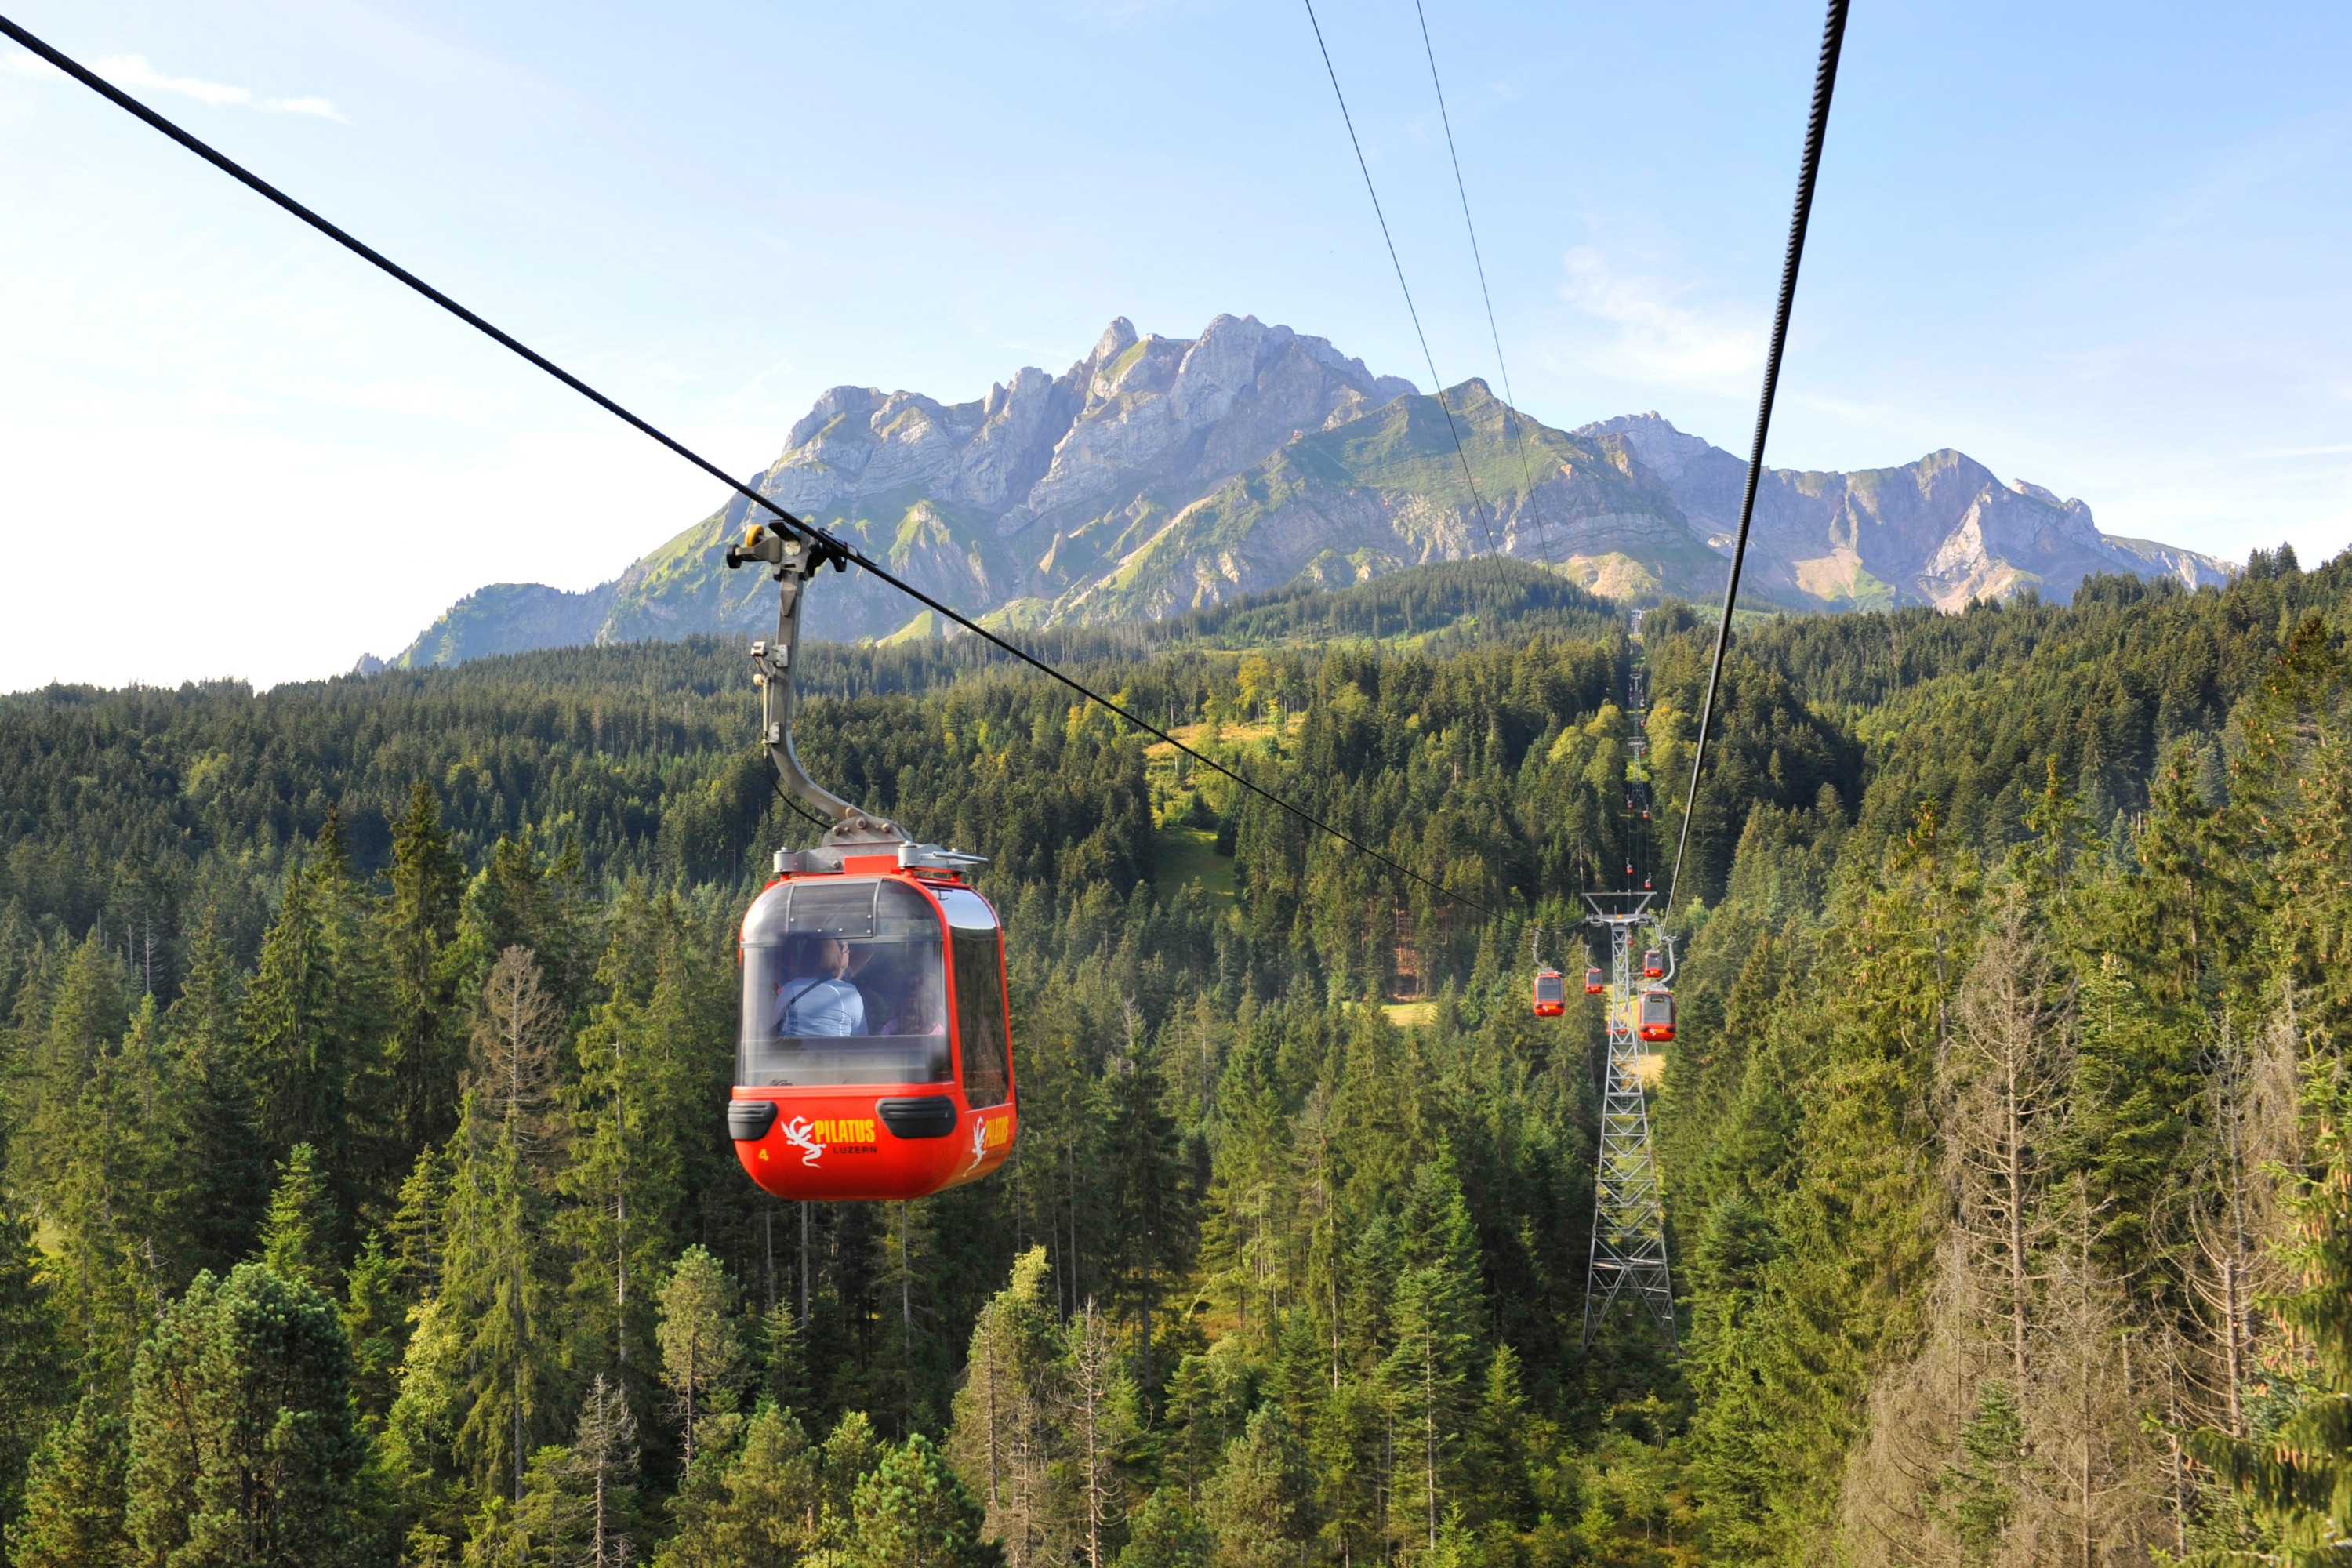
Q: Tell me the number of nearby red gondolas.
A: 5